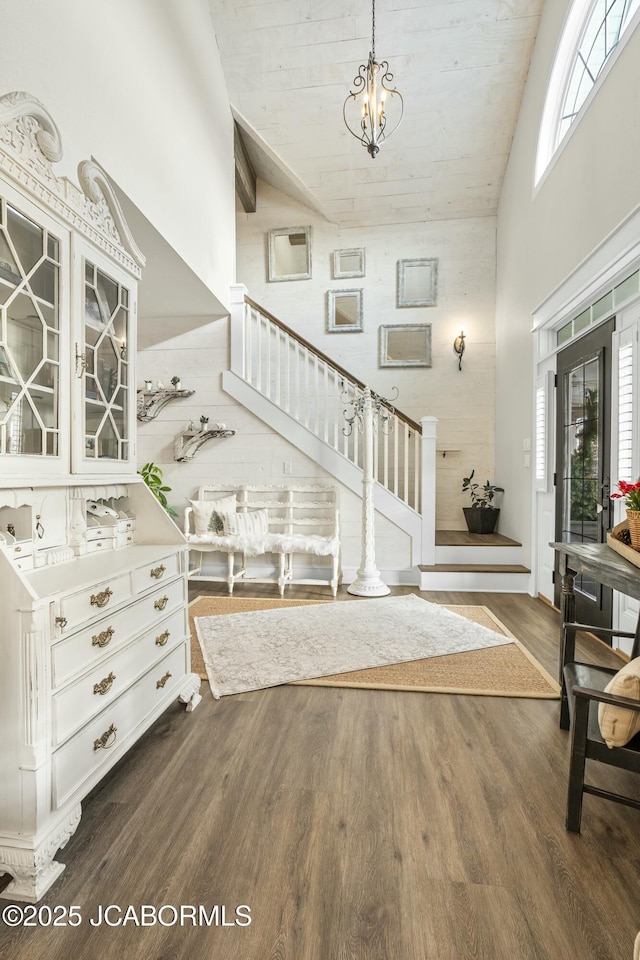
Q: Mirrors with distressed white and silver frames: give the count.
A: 5